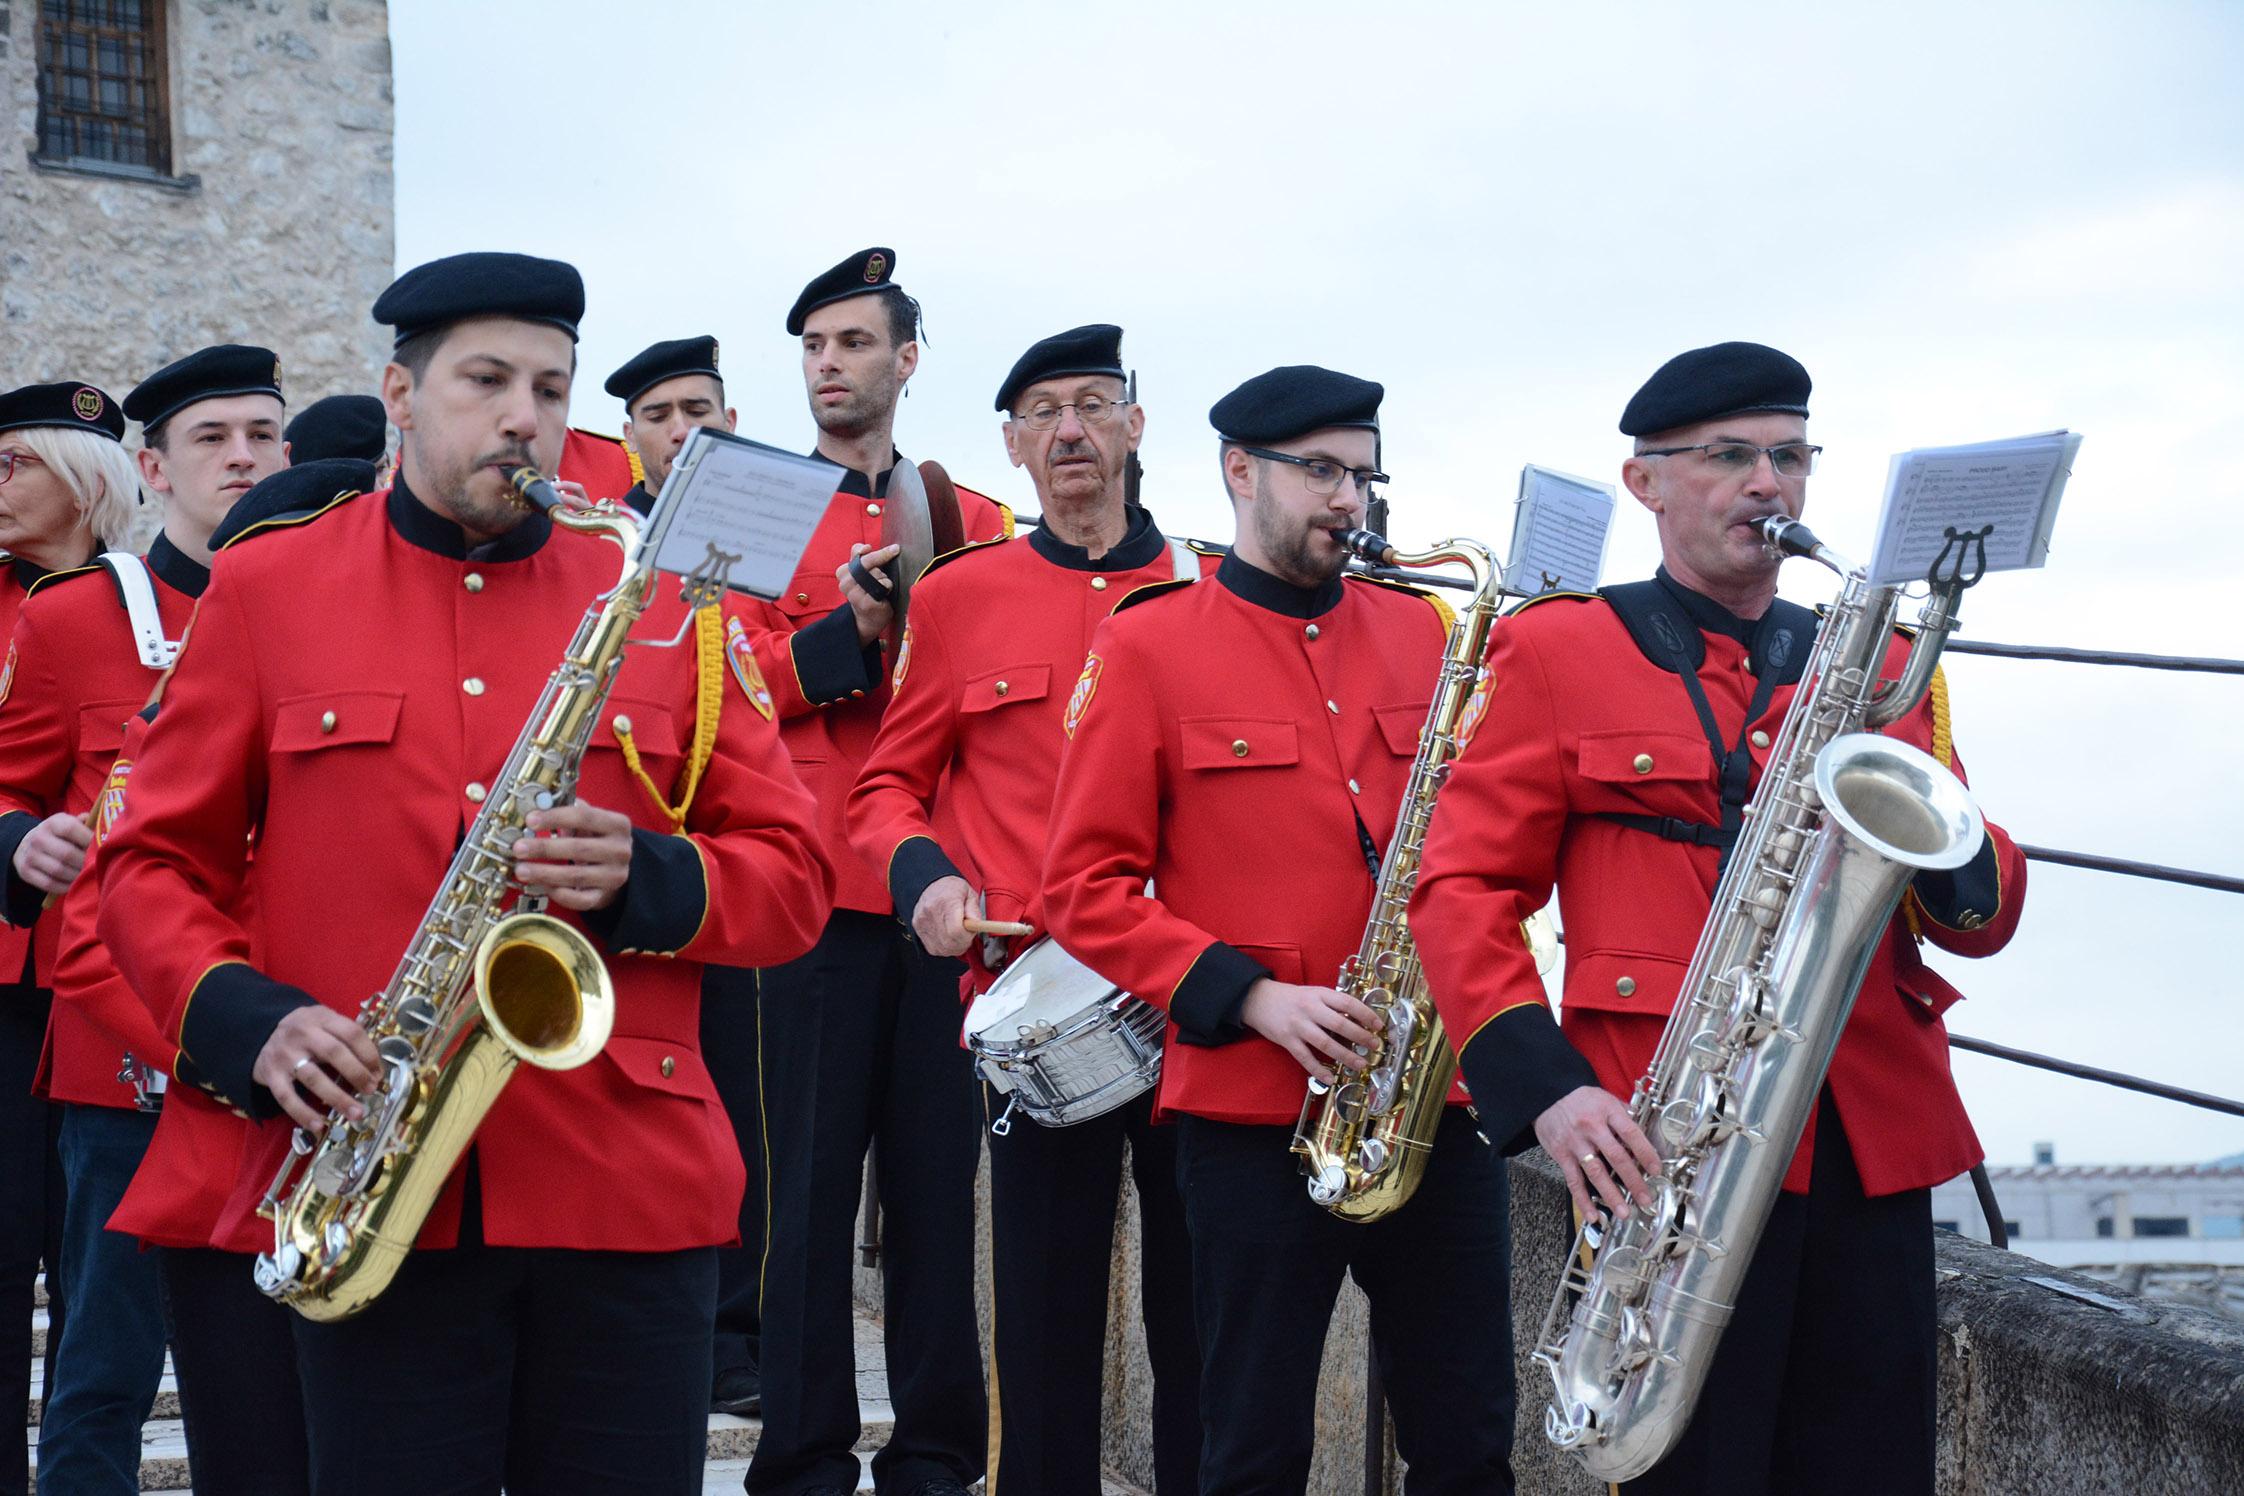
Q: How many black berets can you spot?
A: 10